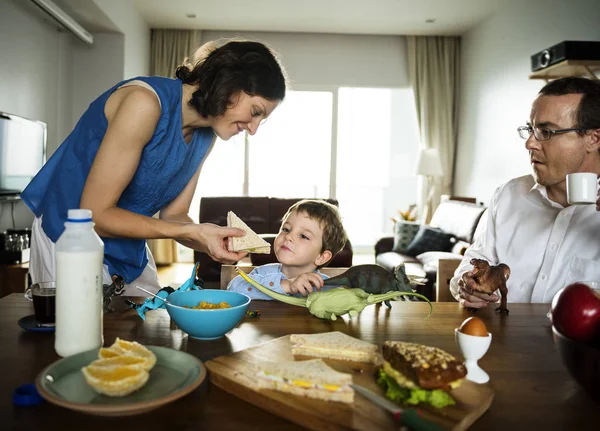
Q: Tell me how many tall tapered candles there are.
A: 0